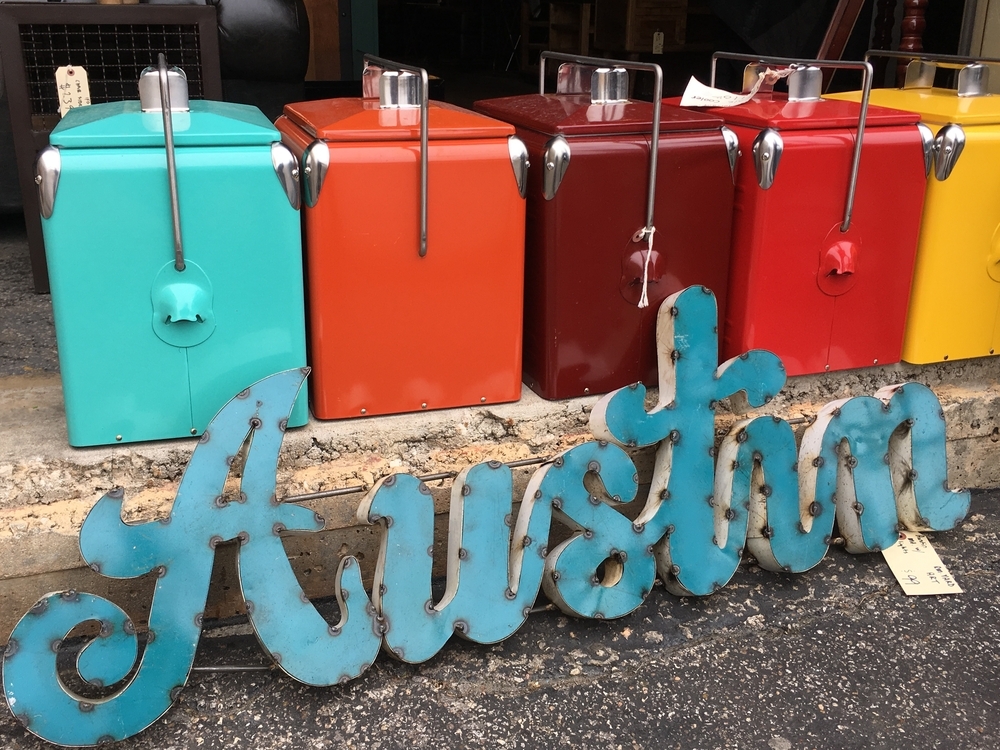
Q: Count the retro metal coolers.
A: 5